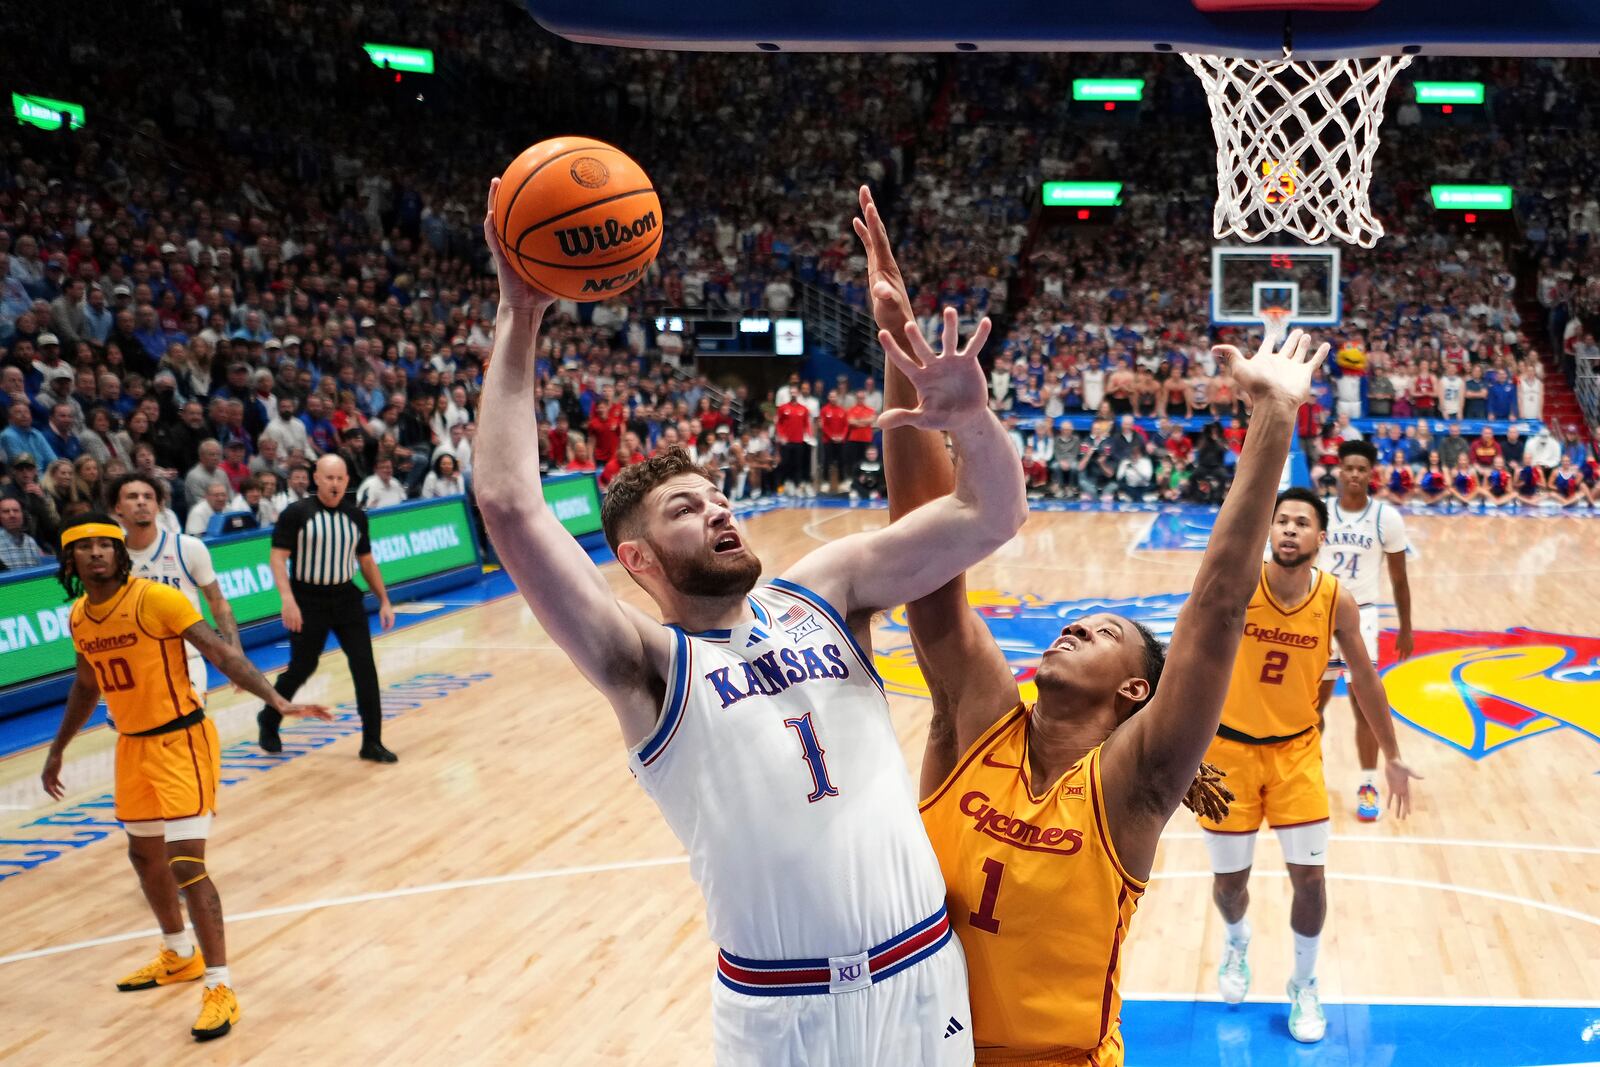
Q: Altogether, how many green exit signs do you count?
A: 6